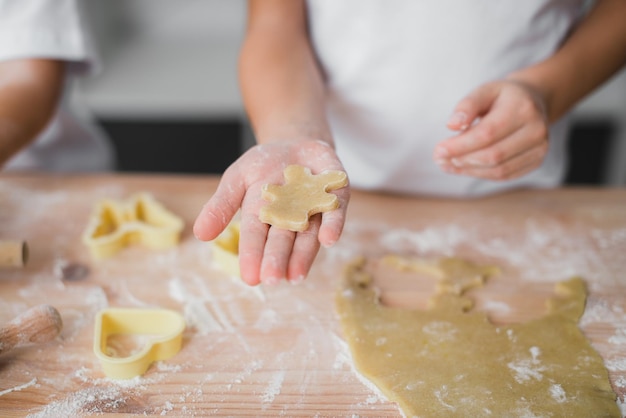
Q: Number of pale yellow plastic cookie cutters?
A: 3